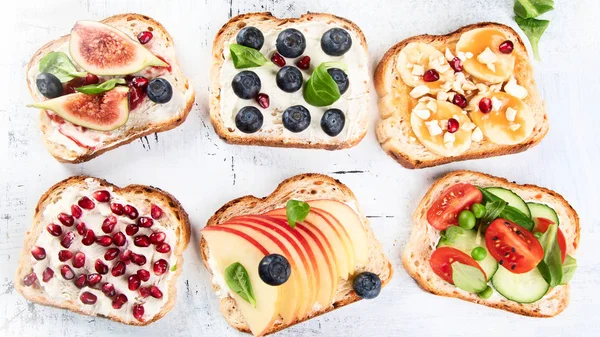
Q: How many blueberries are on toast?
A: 13